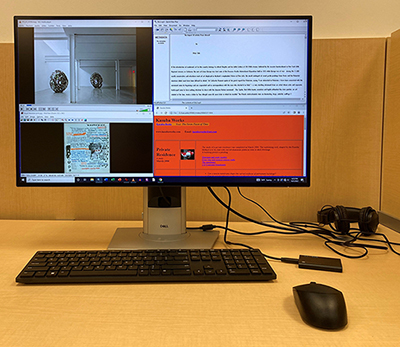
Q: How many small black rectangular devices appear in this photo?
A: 1